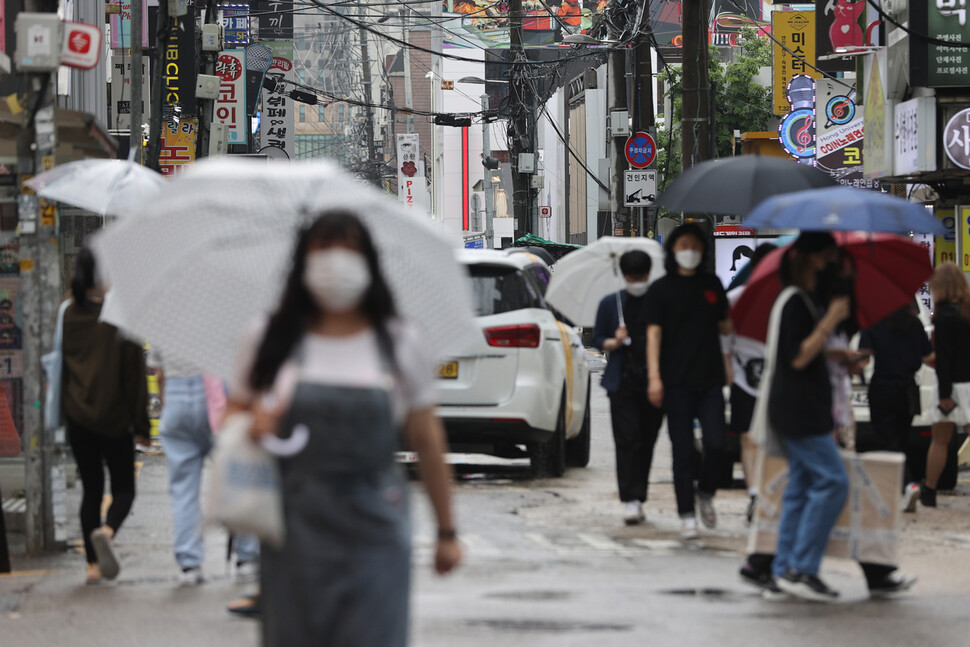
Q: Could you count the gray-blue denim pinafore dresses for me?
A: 1